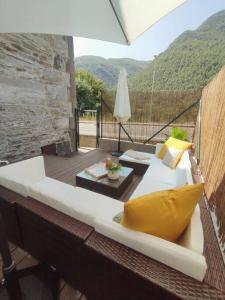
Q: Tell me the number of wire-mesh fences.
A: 1